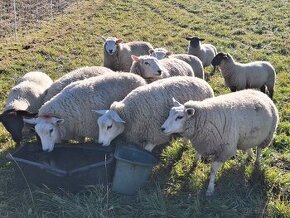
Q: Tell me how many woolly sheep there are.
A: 10